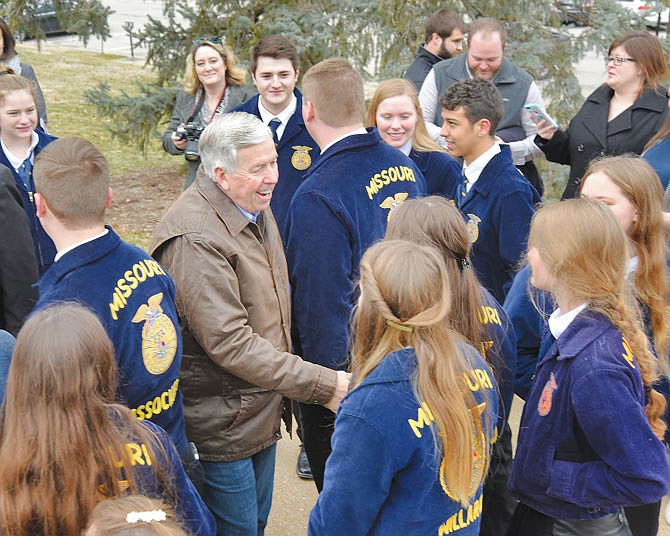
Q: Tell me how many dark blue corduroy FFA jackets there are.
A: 11